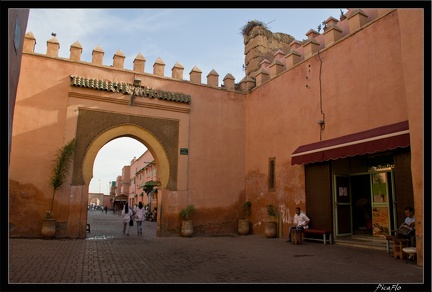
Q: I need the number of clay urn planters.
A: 4